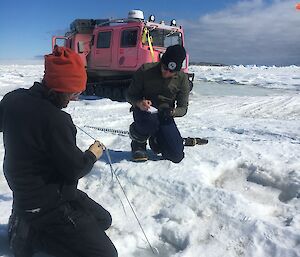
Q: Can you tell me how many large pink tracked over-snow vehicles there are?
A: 1